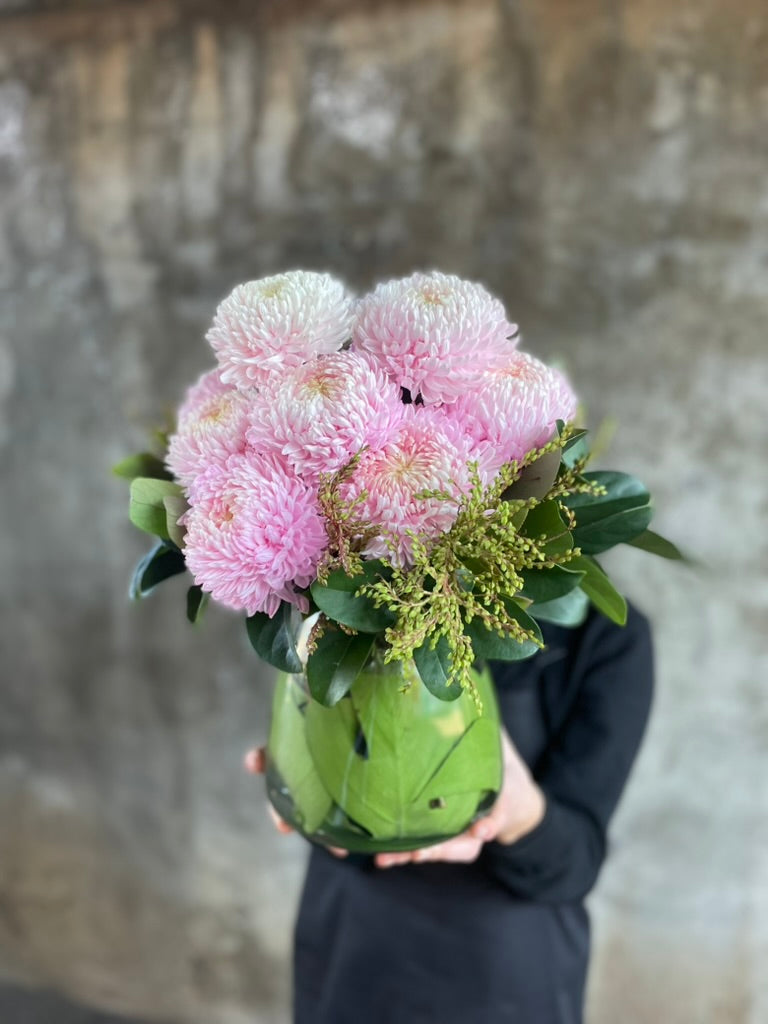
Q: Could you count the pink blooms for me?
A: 7